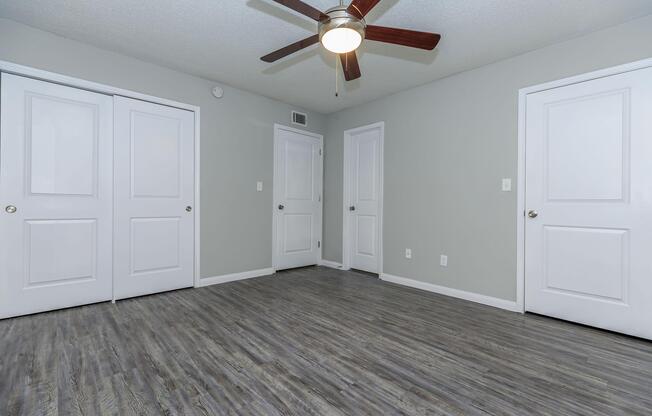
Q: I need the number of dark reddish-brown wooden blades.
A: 5